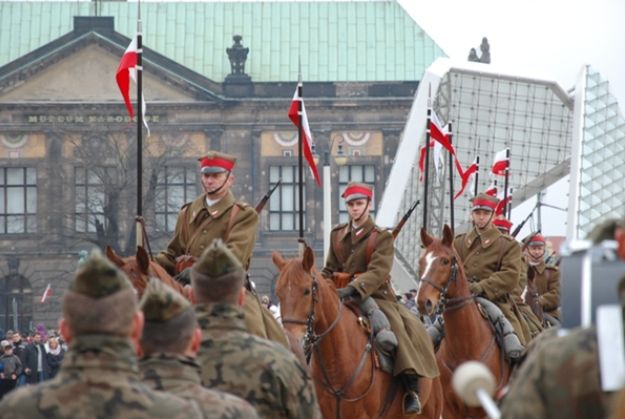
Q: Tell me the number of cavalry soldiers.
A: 5